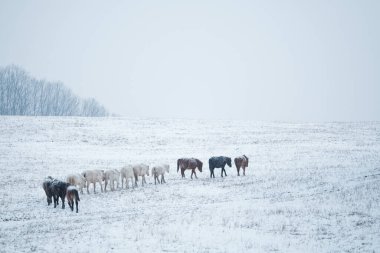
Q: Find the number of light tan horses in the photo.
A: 6